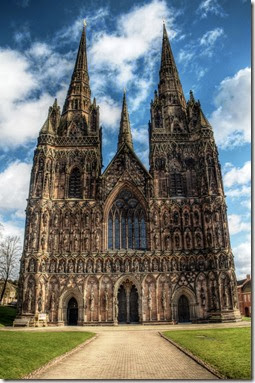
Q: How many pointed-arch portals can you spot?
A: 3